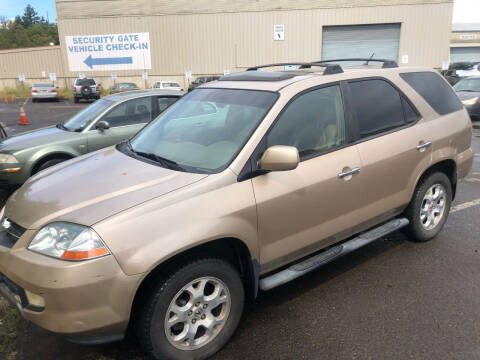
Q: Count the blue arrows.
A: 1